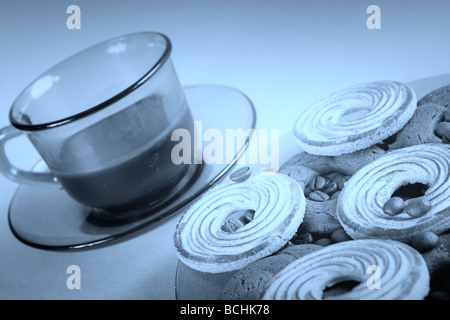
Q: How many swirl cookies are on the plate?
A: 4